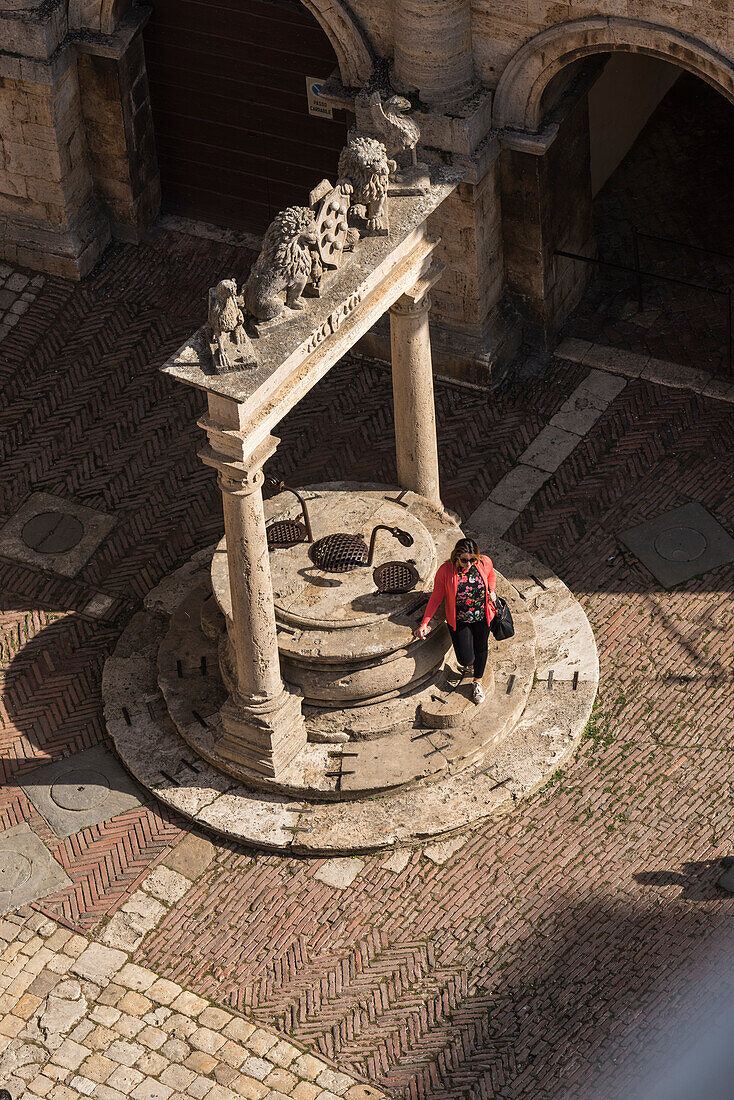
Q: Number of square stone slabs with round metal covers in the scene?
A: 4